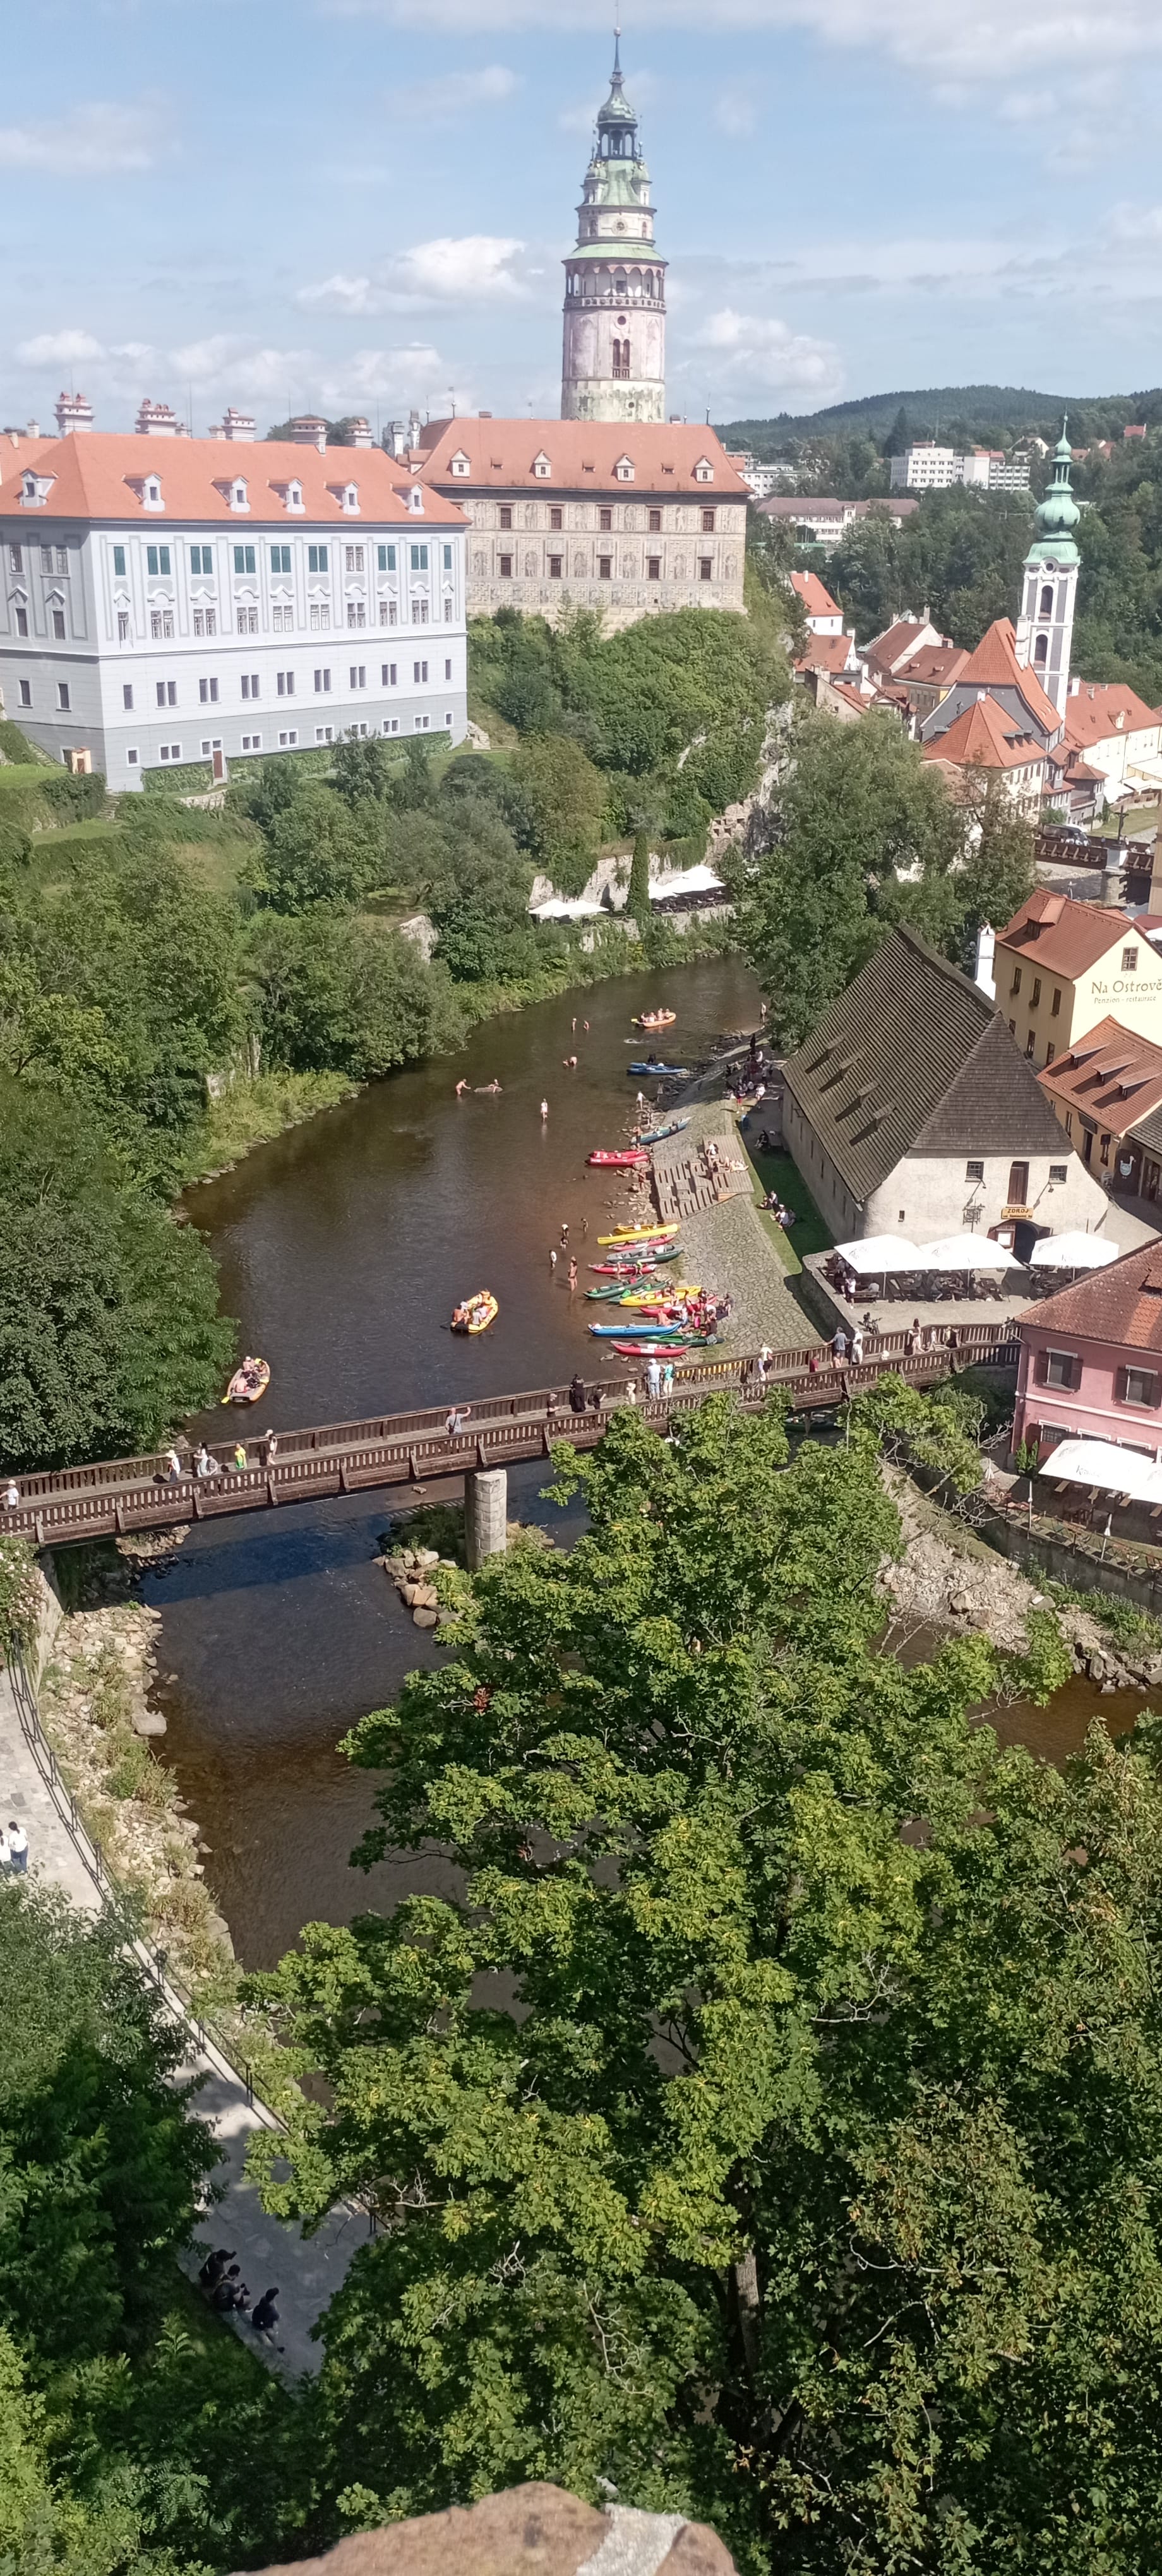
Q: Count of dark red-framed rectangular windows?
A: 10